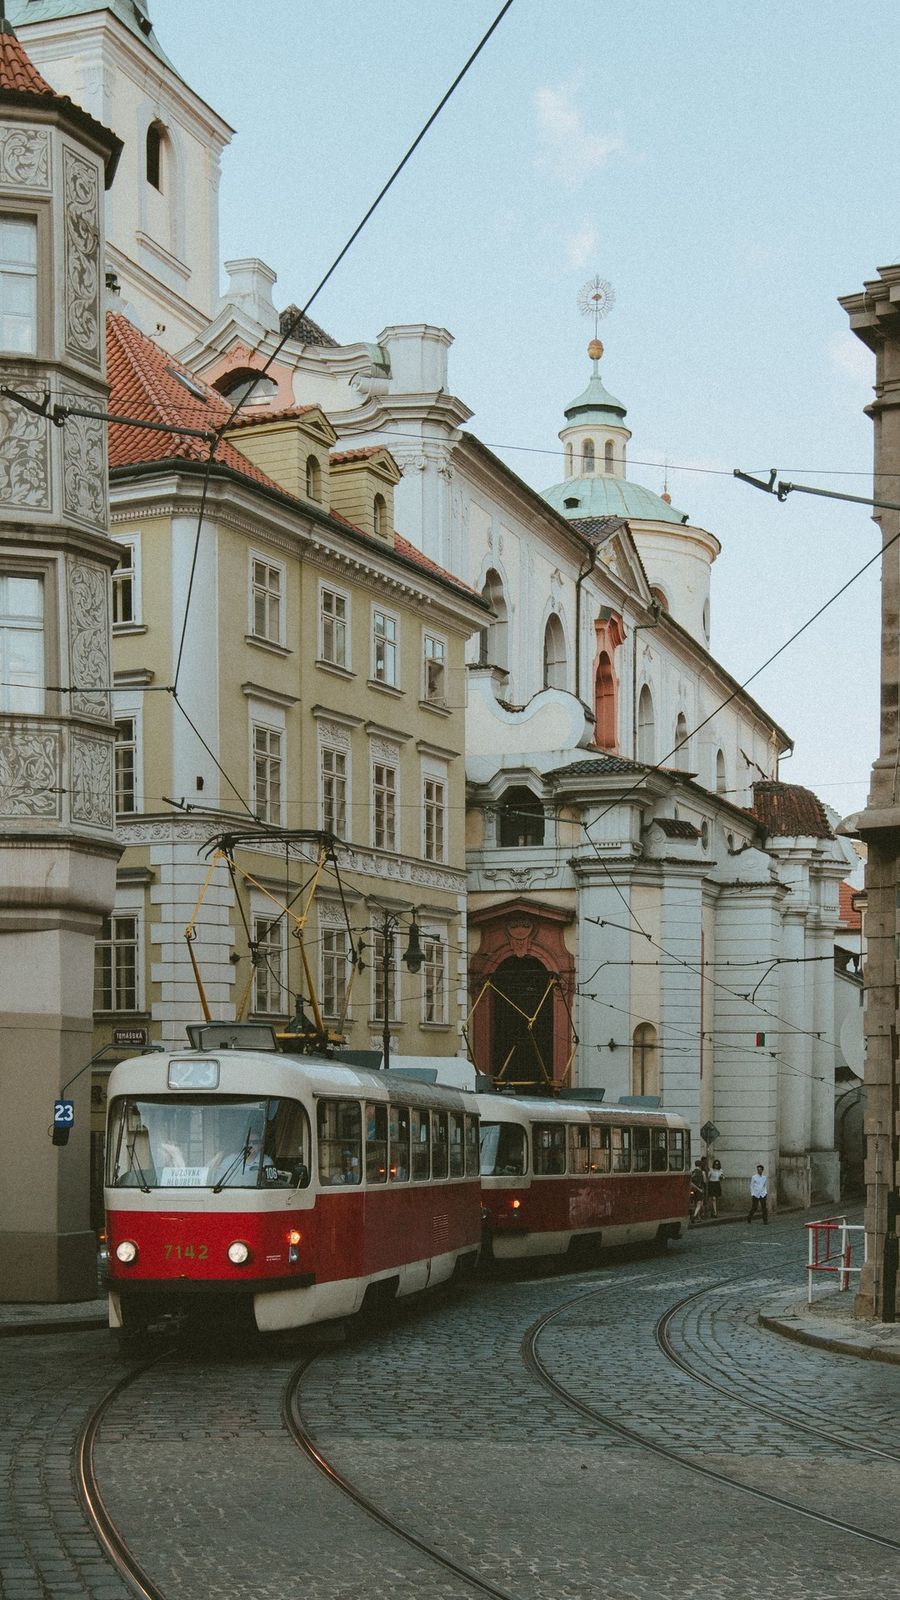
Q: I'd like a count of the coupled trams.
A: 2